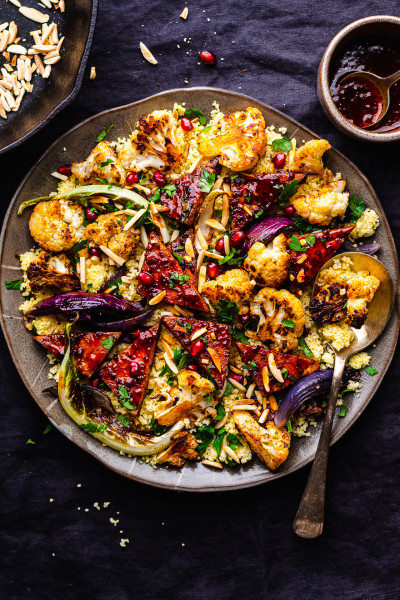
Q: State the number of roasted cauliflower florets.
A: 15